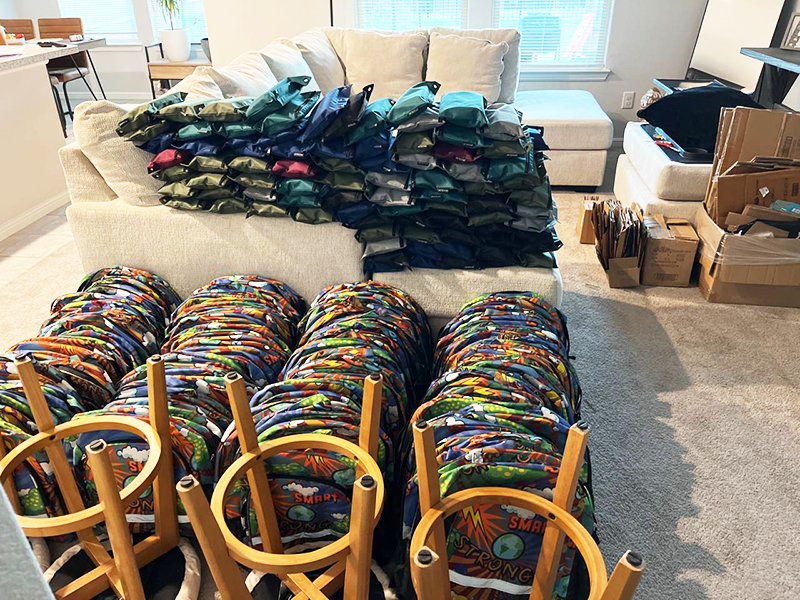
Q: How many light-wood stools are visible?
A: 3